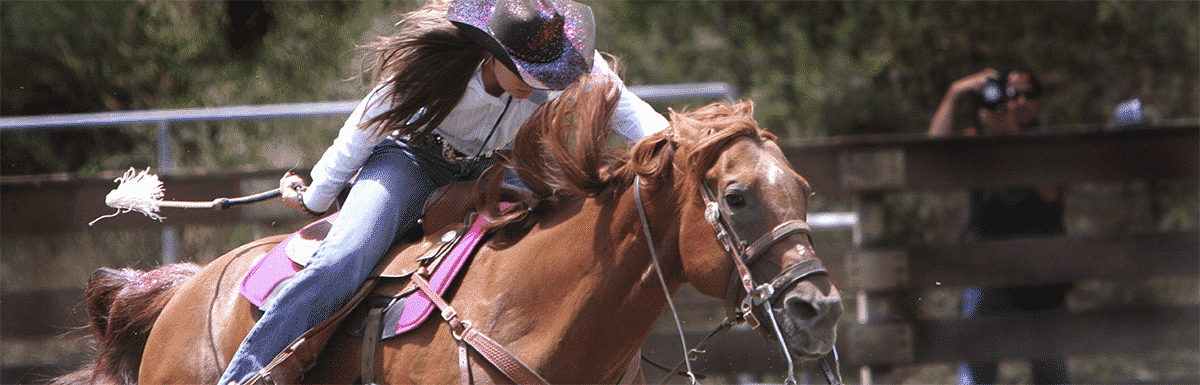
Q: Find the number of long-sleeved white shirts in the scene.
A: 1